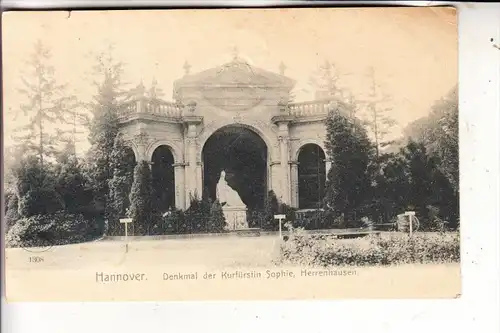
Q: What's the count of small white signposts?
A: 3